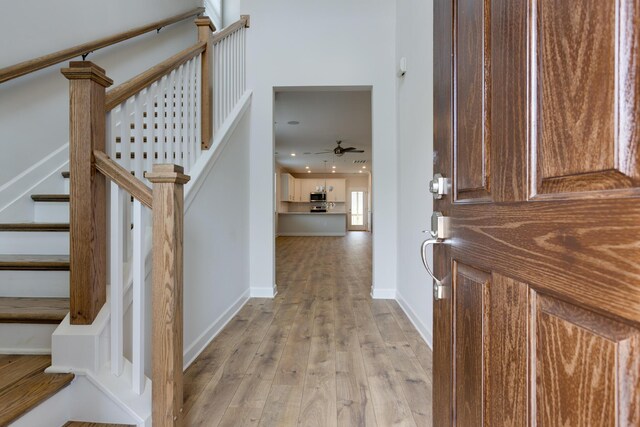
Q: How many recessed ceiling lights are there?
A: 7